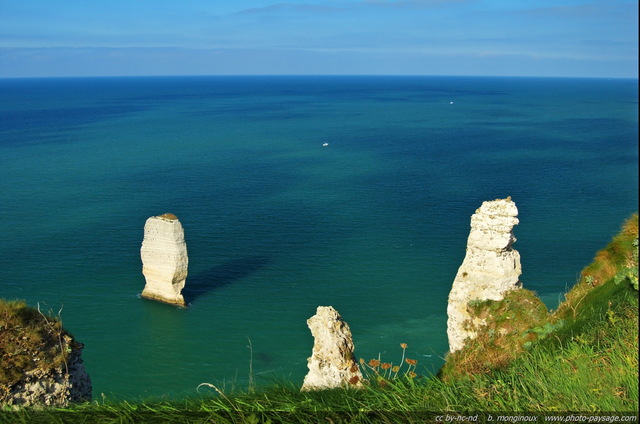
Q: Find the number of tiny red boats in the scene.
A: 0